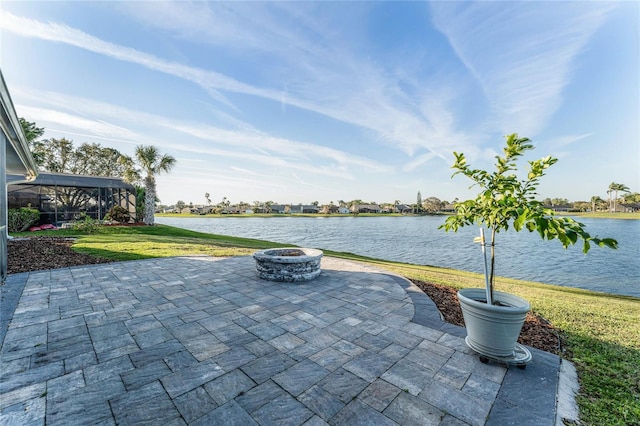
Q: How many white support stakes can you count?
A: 1